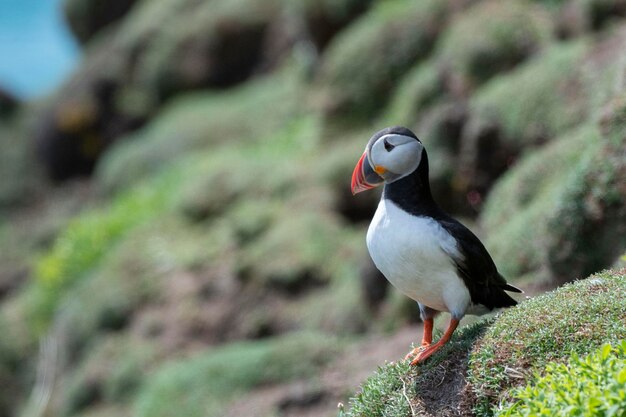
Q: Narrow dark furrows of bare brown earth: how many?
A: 1